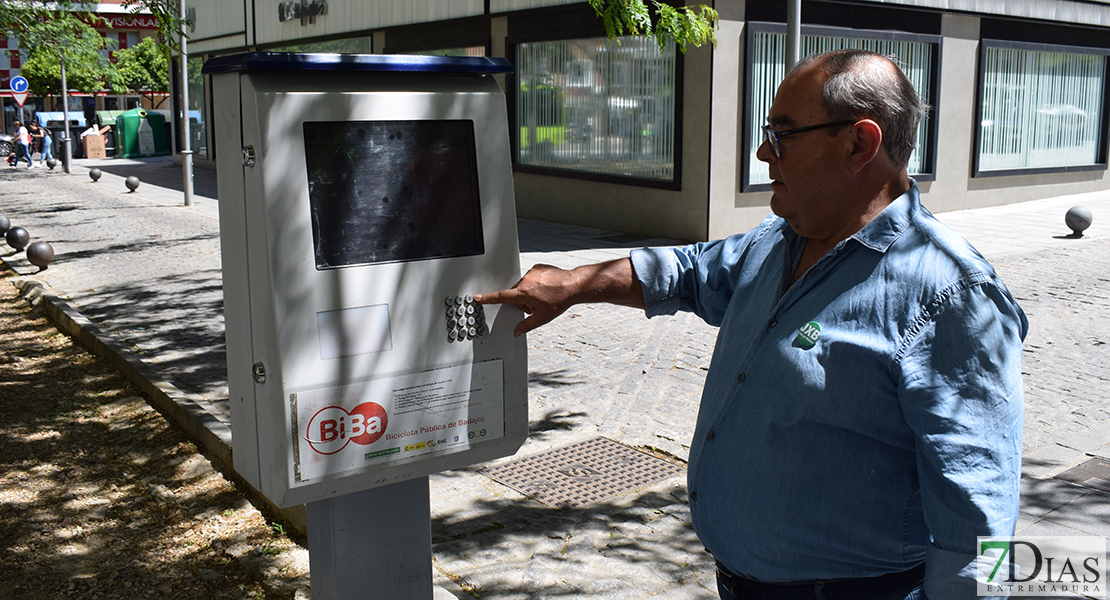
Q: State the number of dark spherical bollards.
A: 7